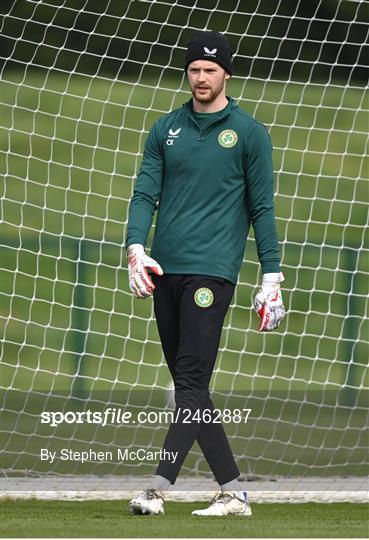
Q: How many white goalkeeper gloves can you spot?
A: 2